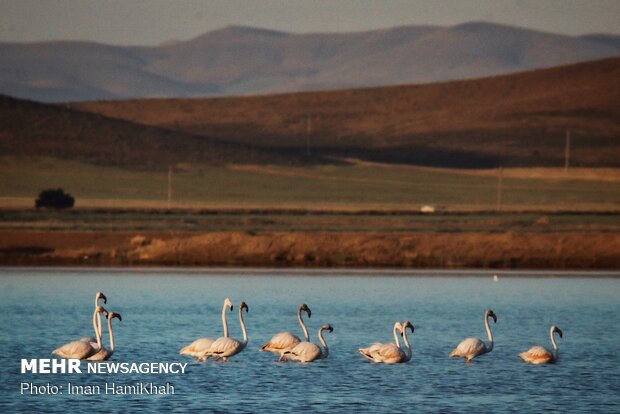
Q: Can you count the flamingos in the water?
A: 11